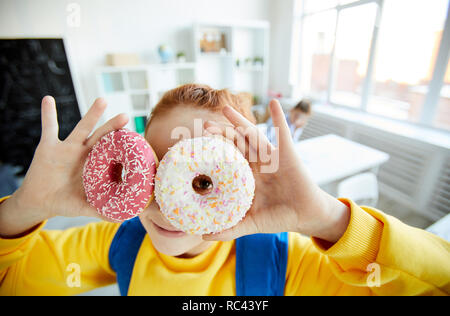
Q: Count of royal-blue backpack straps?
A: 2